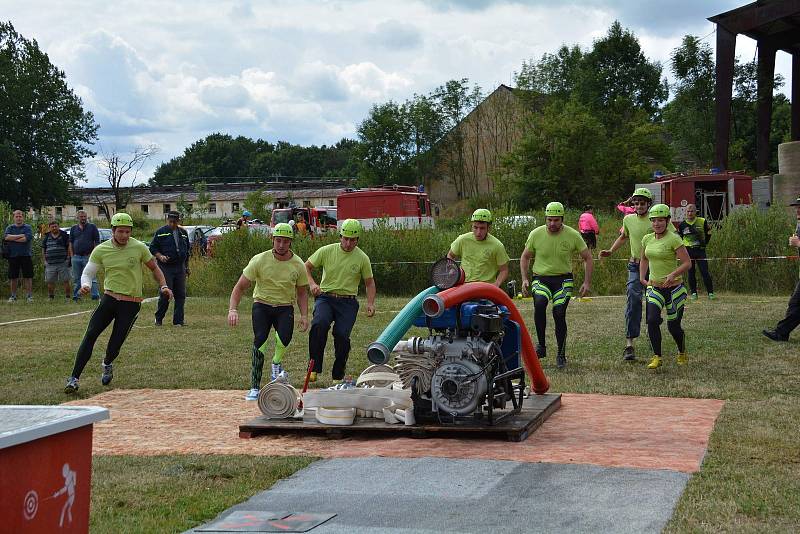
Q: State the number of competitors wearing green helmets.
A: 7